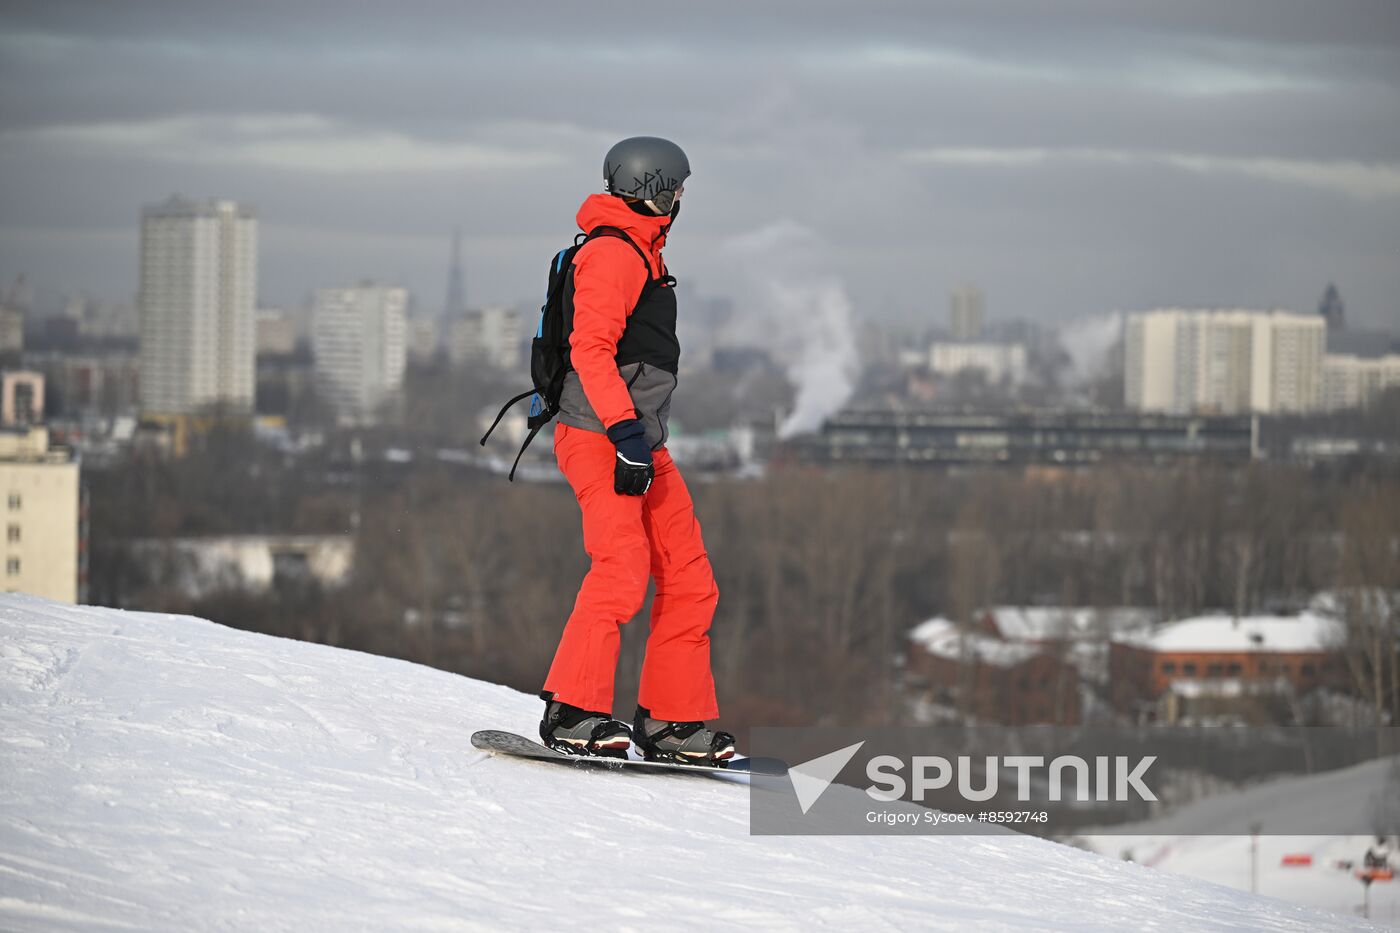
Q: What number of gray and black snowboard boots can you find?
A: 2